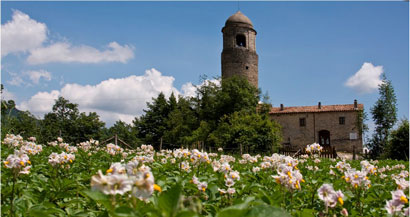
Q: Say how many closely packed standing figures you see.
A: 0